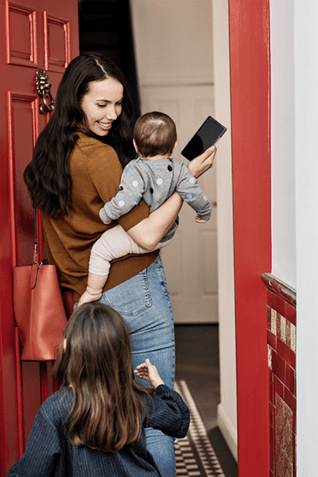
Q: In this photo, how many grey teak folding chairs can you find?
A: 0